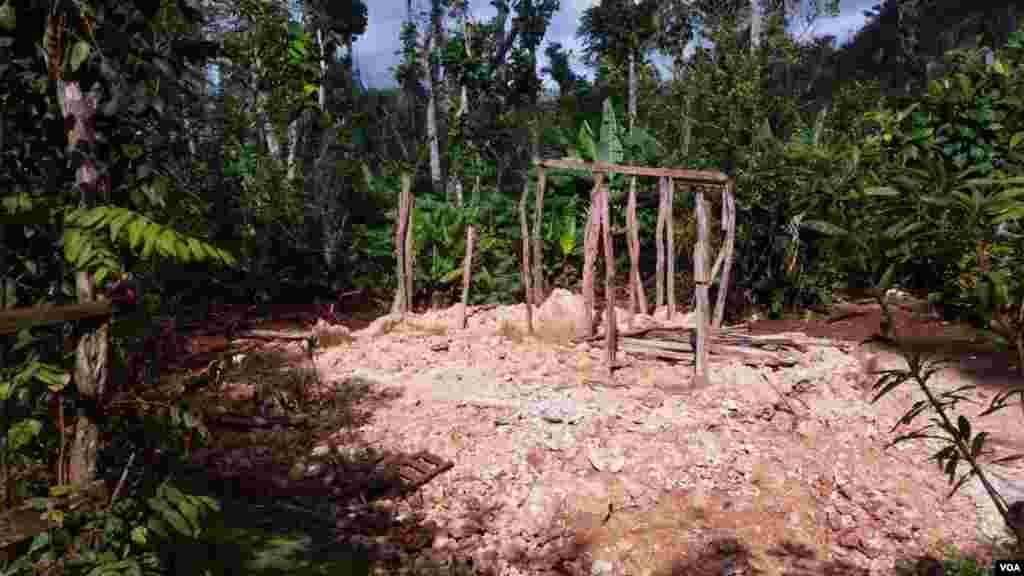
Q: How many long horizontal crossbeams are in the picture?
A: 1